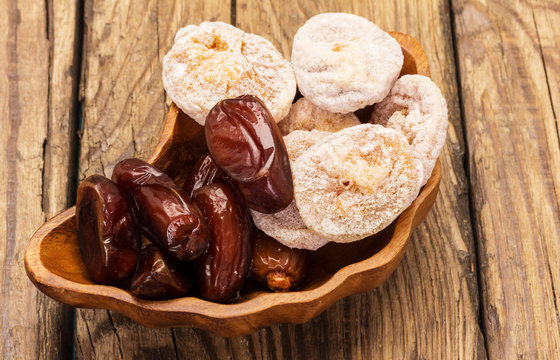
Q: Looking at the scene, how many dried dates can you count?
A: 7